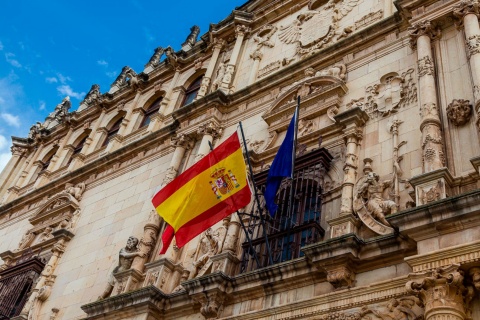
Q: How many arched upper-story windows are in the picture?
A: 5